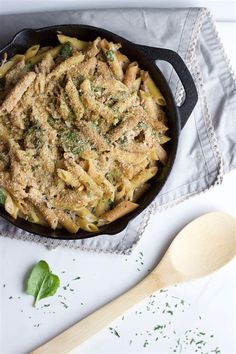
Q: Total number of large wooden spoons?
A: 1